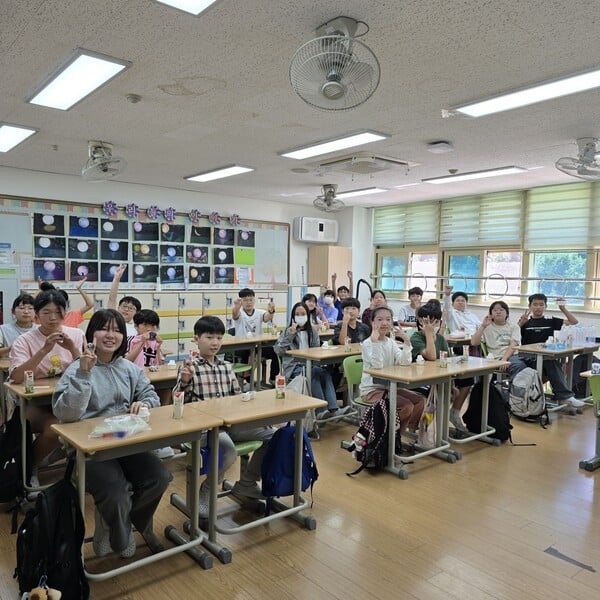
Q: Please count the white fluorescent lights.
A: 8